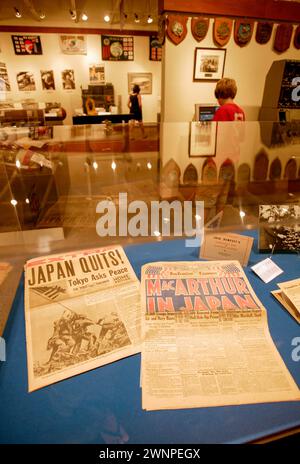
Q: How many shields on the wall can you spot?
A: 7